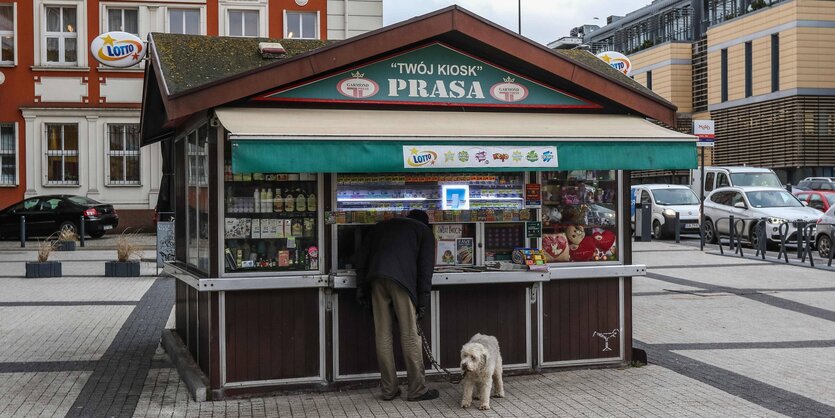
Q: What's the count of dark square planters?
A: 3